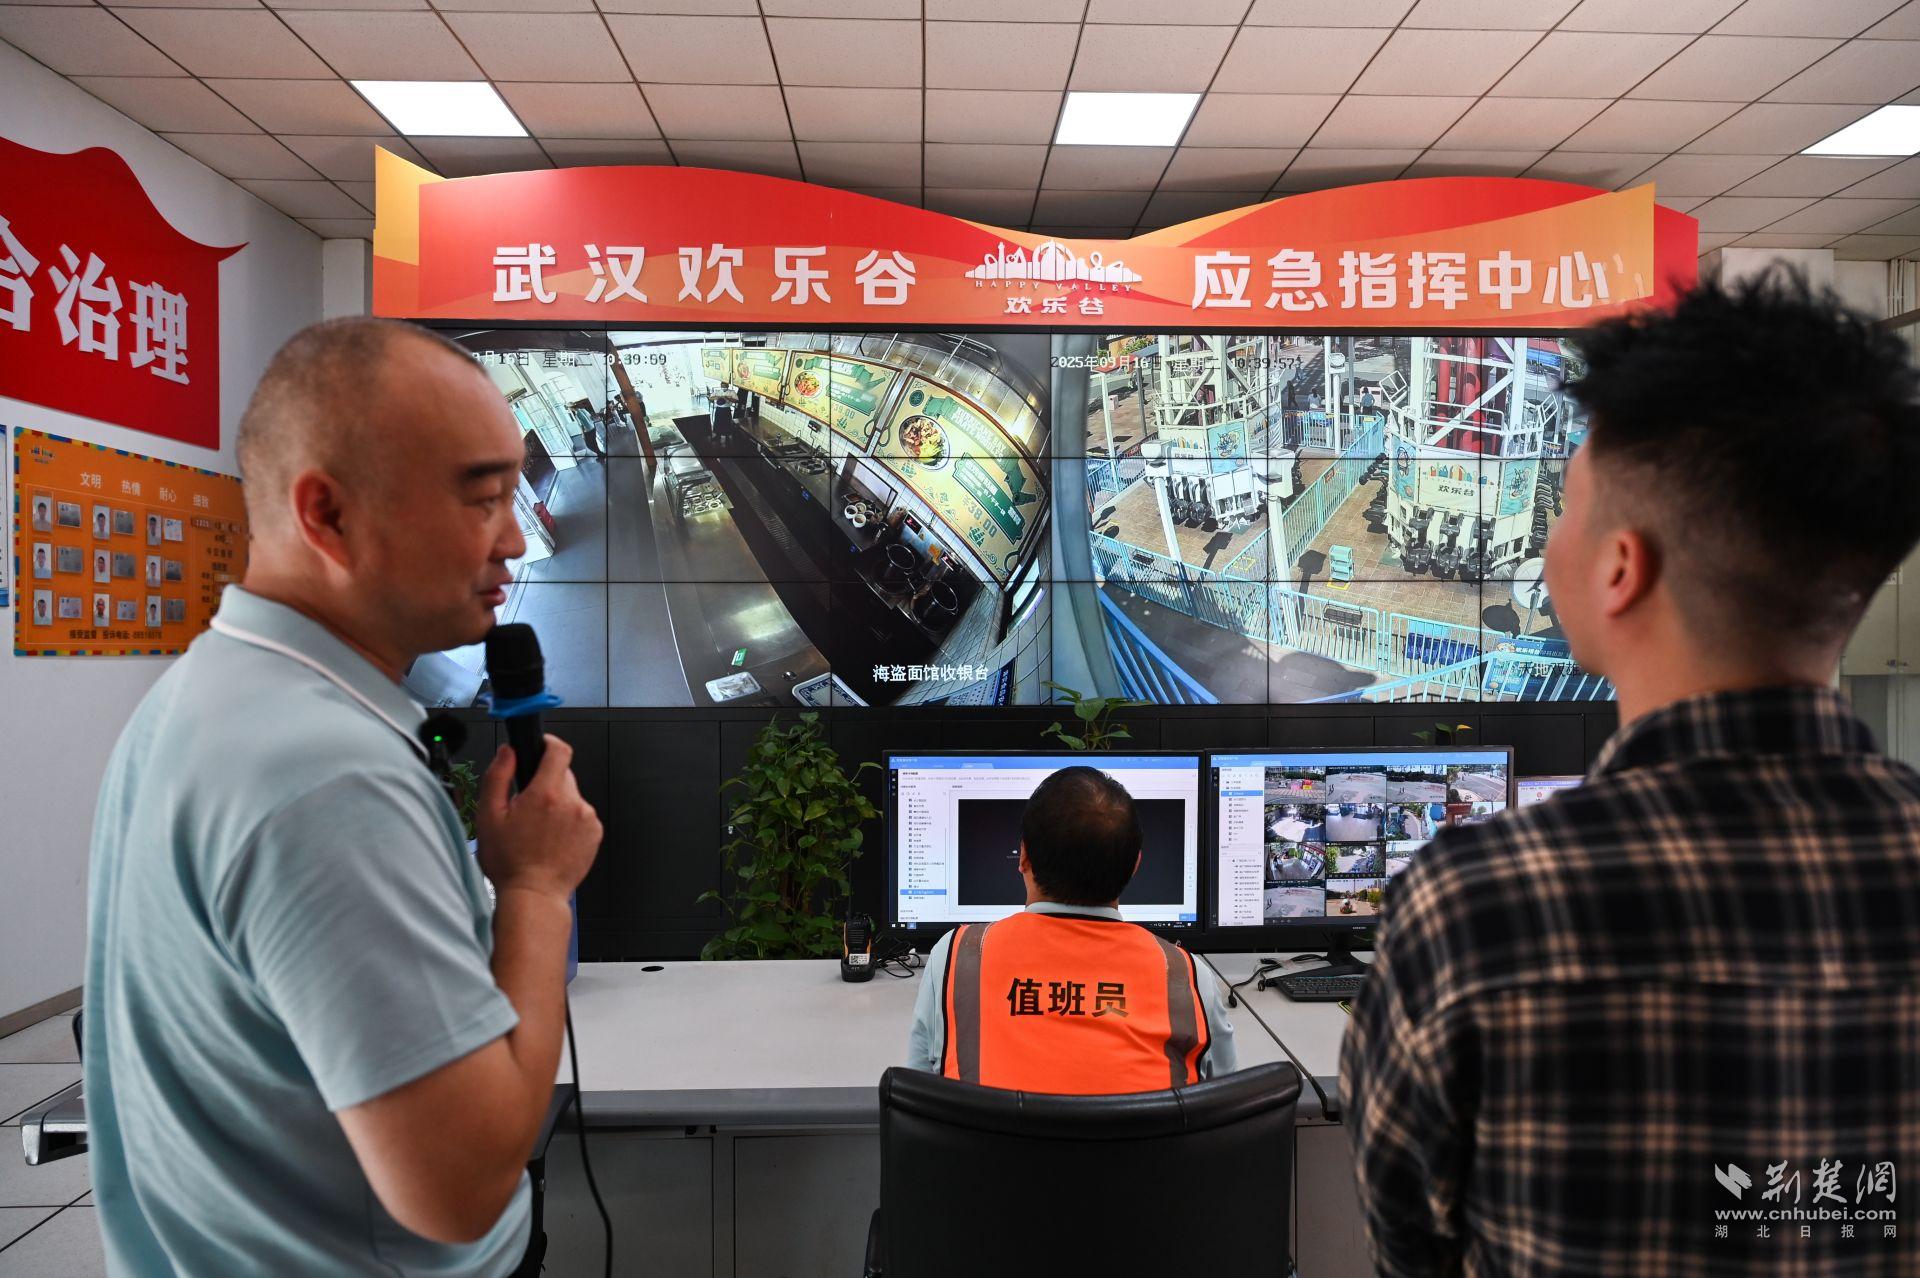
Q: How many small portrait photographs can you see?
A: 9